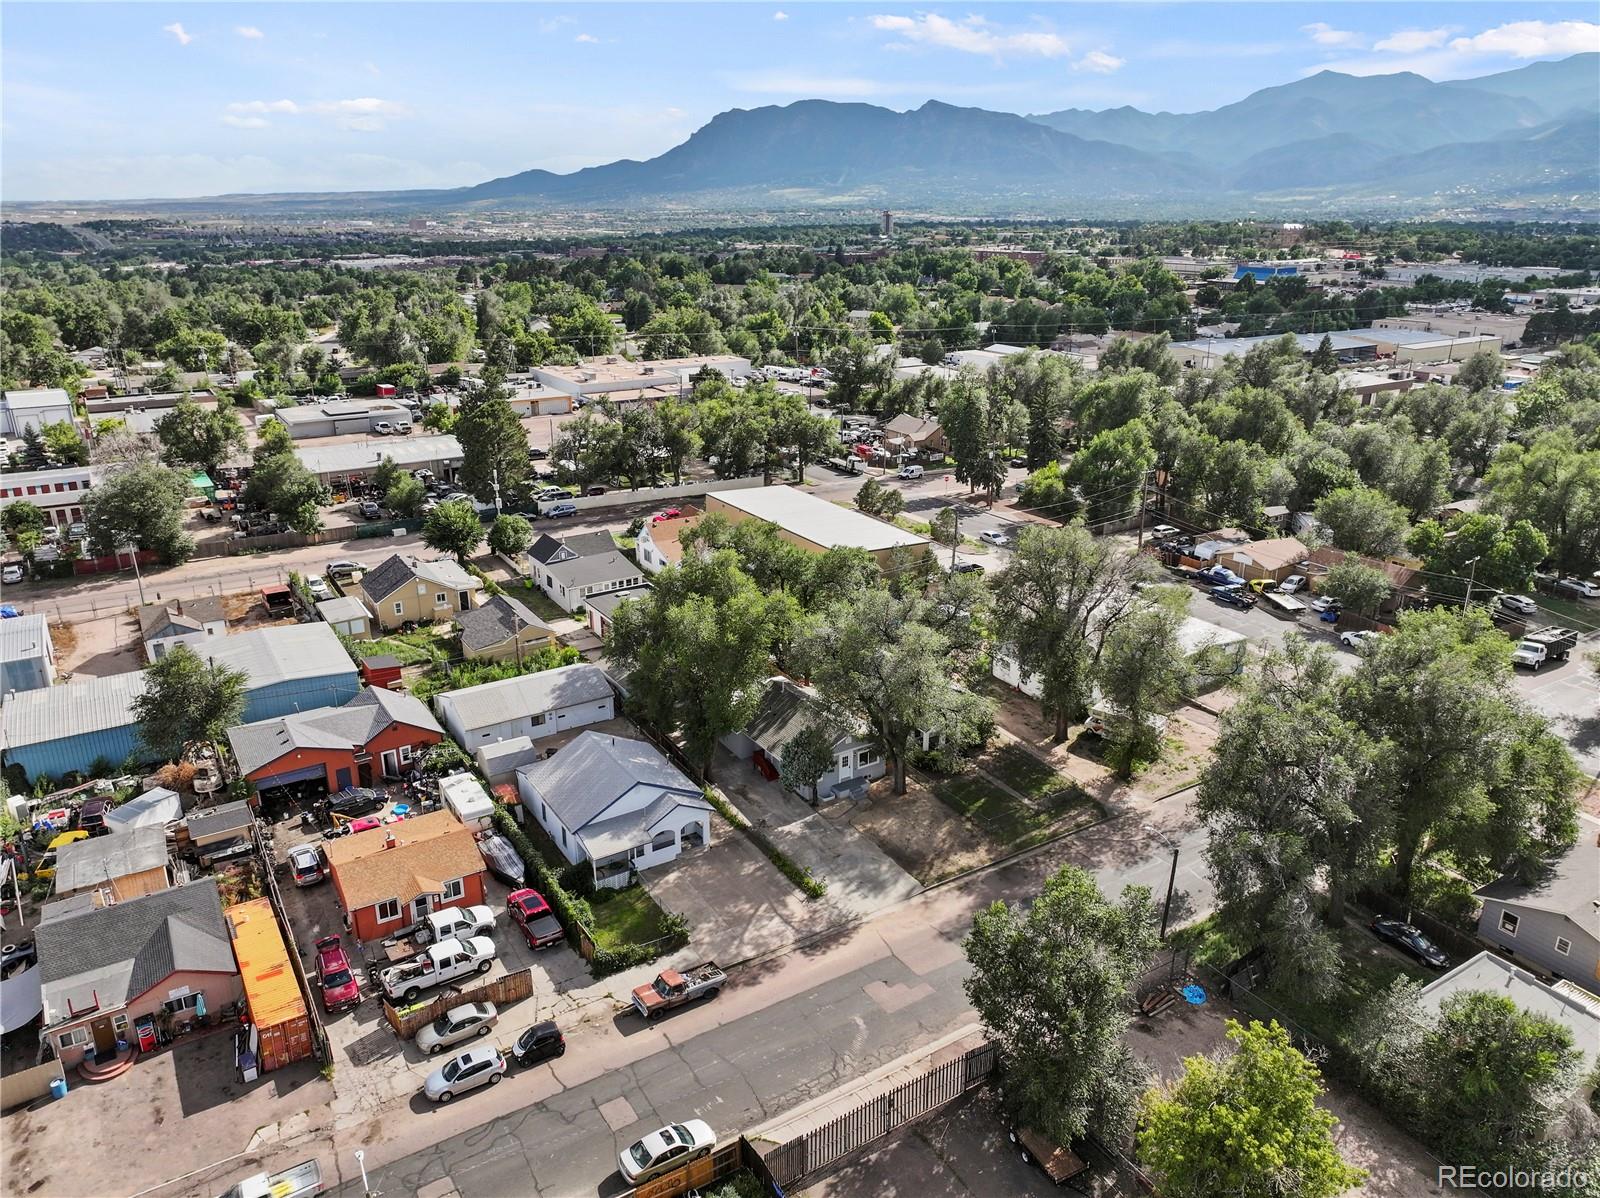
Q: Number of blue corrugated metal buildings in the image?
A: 2